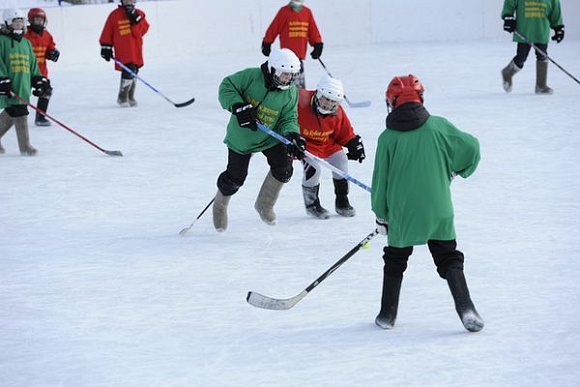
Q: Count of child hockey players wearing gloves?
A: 8